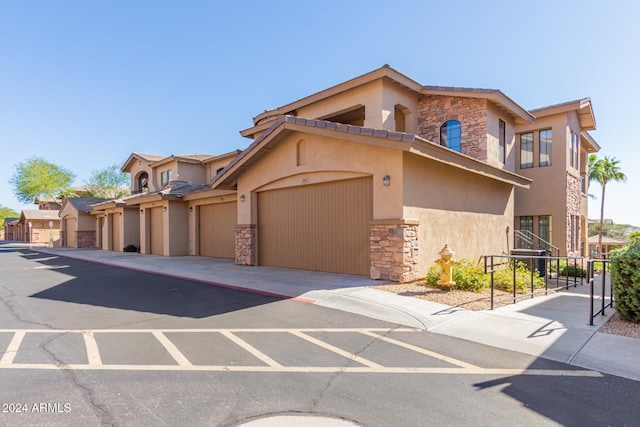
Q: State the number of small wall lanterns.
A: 8